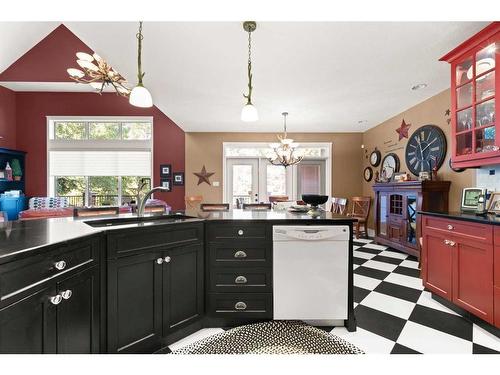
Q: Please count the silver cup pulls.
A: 3